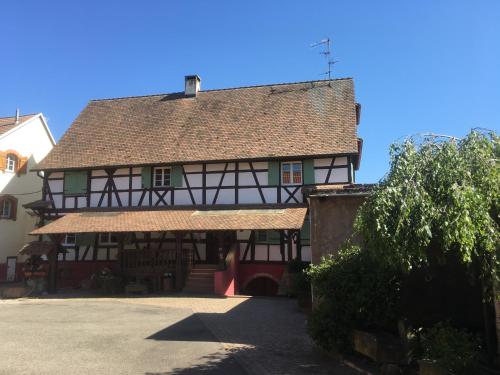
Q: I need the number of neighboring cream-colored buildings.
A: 1